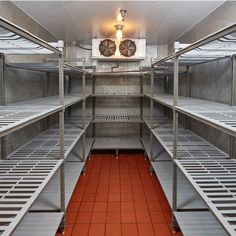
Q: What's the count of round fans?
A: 2